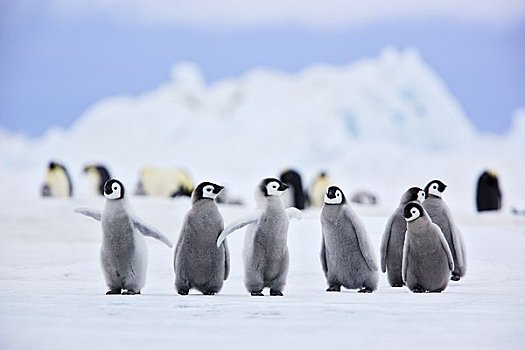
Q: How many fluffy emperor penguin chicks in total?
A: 7